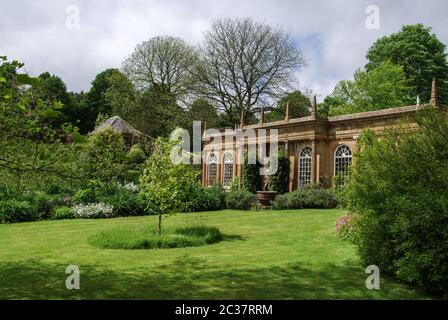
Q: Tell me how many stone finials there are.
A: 6